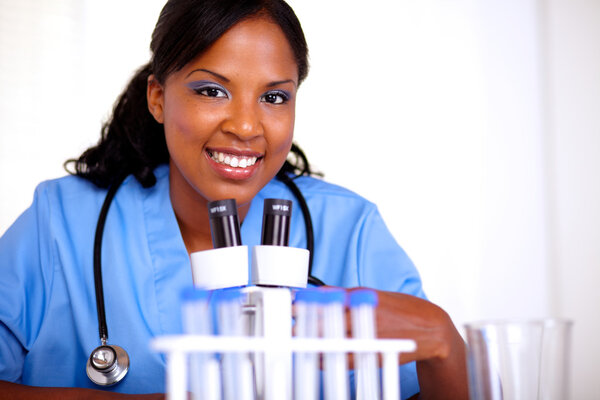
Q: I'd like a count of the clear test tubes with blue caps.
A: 5